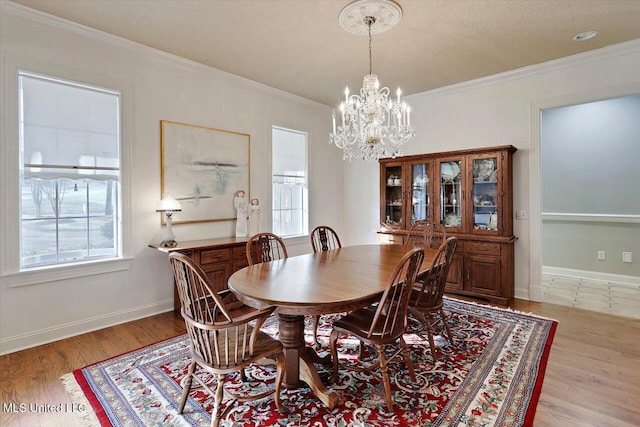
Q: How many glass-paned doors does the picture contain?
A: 4